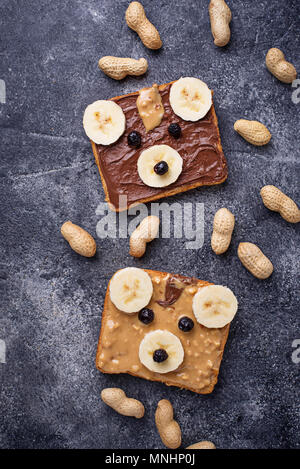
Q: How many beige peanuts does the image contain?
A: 13